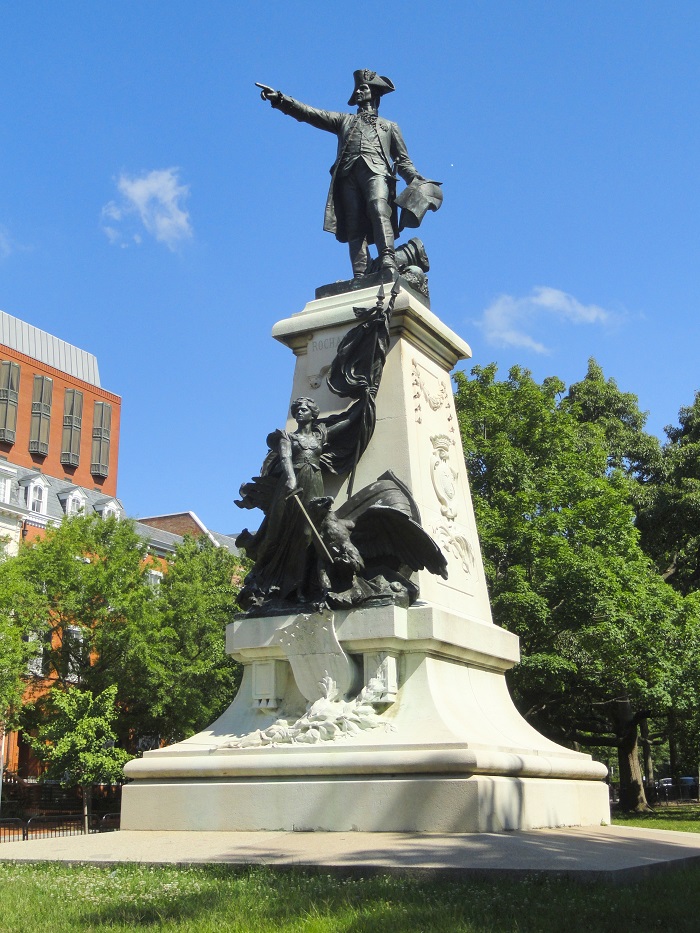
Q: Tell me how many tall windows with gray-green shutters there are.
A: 4